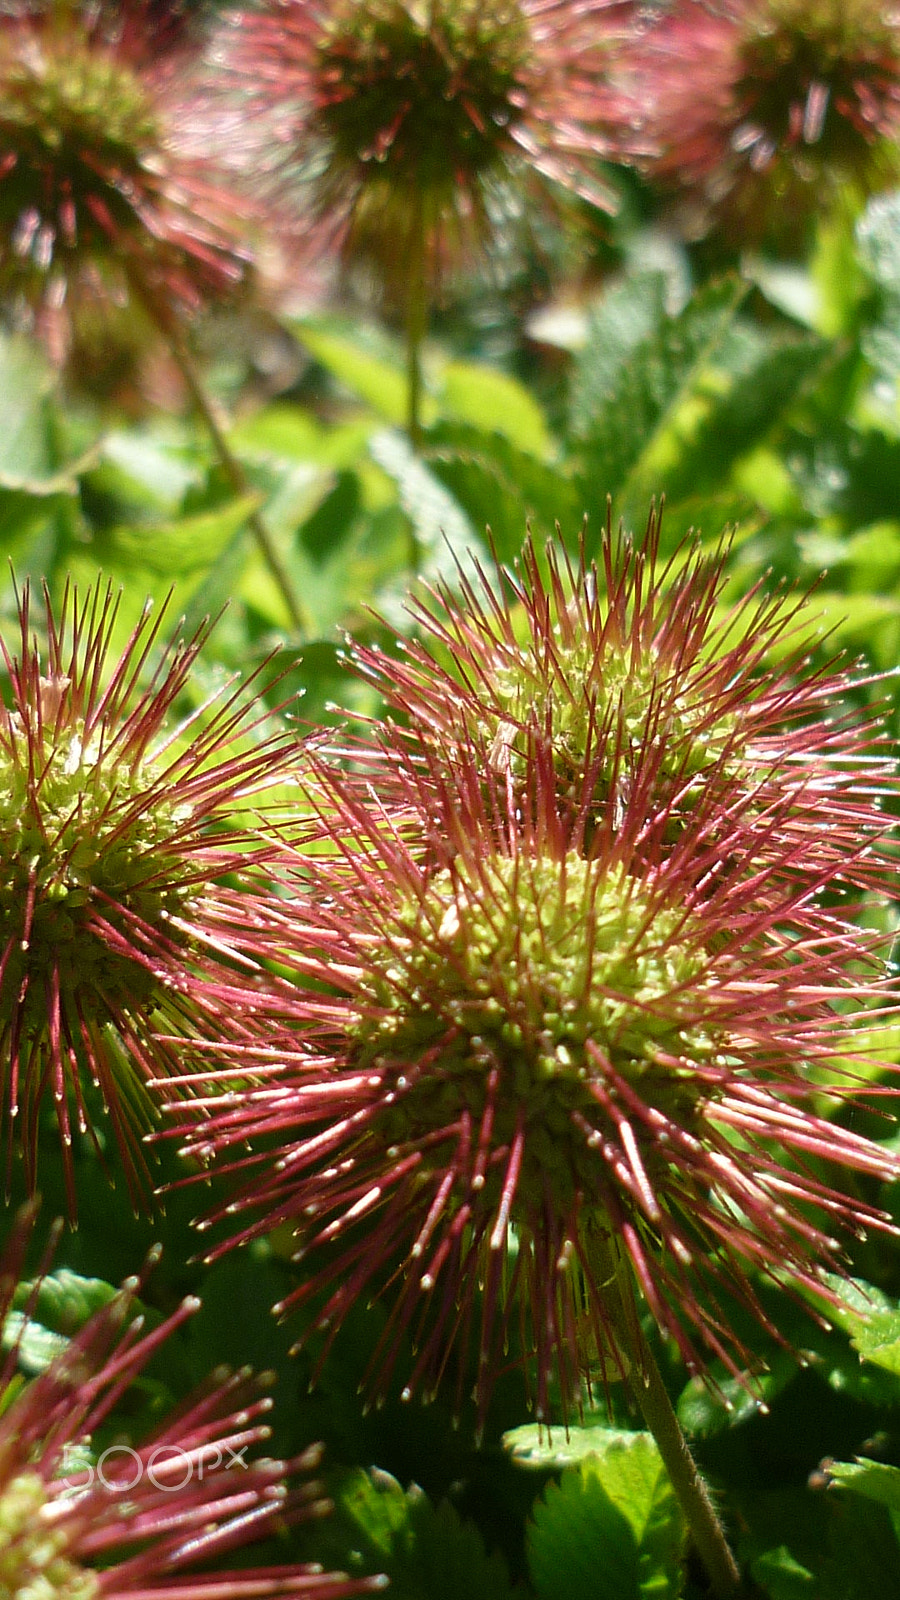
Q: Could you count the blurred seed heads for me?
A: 3